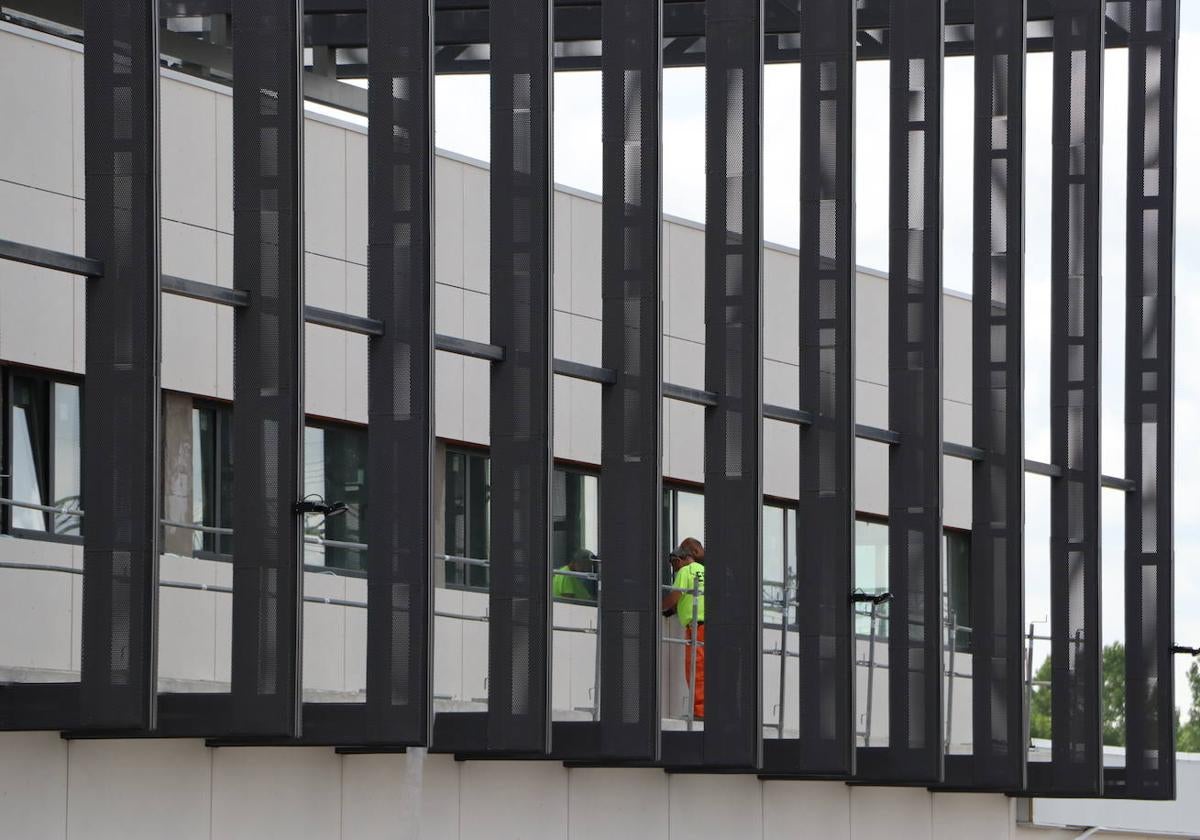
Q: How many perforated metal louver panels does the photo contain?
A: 11